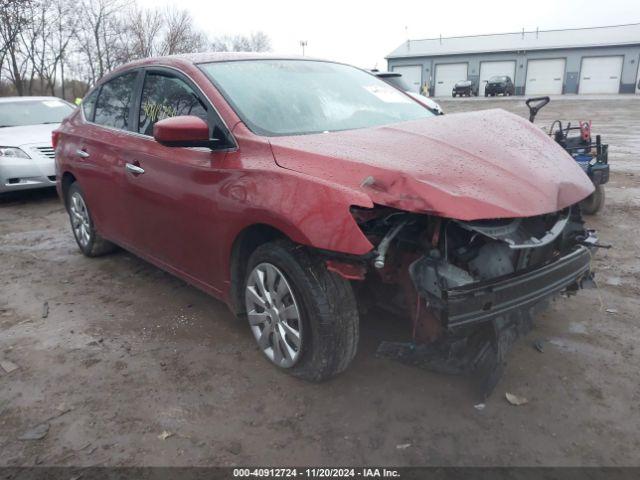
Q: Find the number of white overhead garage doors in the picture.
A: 5